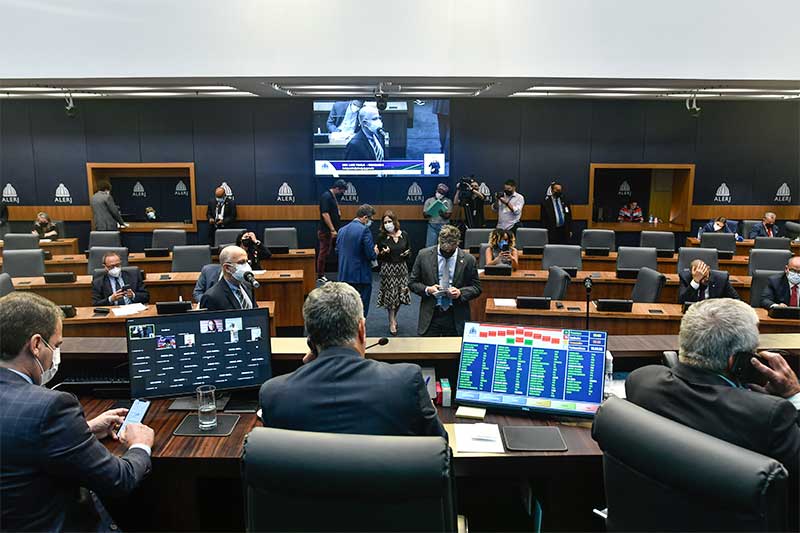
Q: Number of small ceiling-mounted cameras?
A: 3